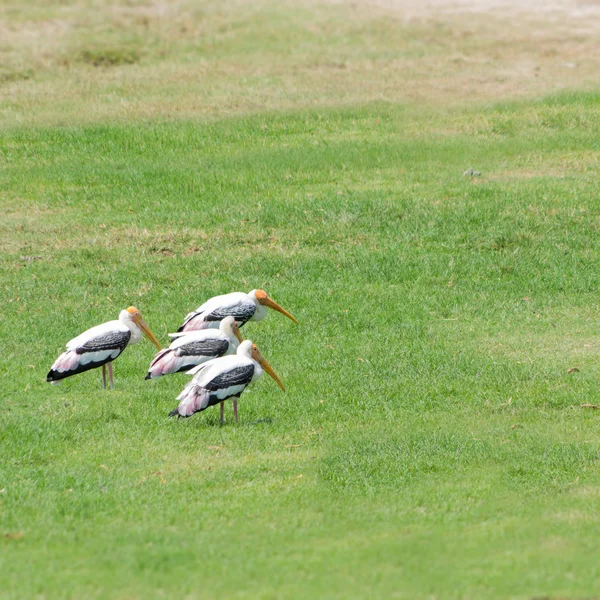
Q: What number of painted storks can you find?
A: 4